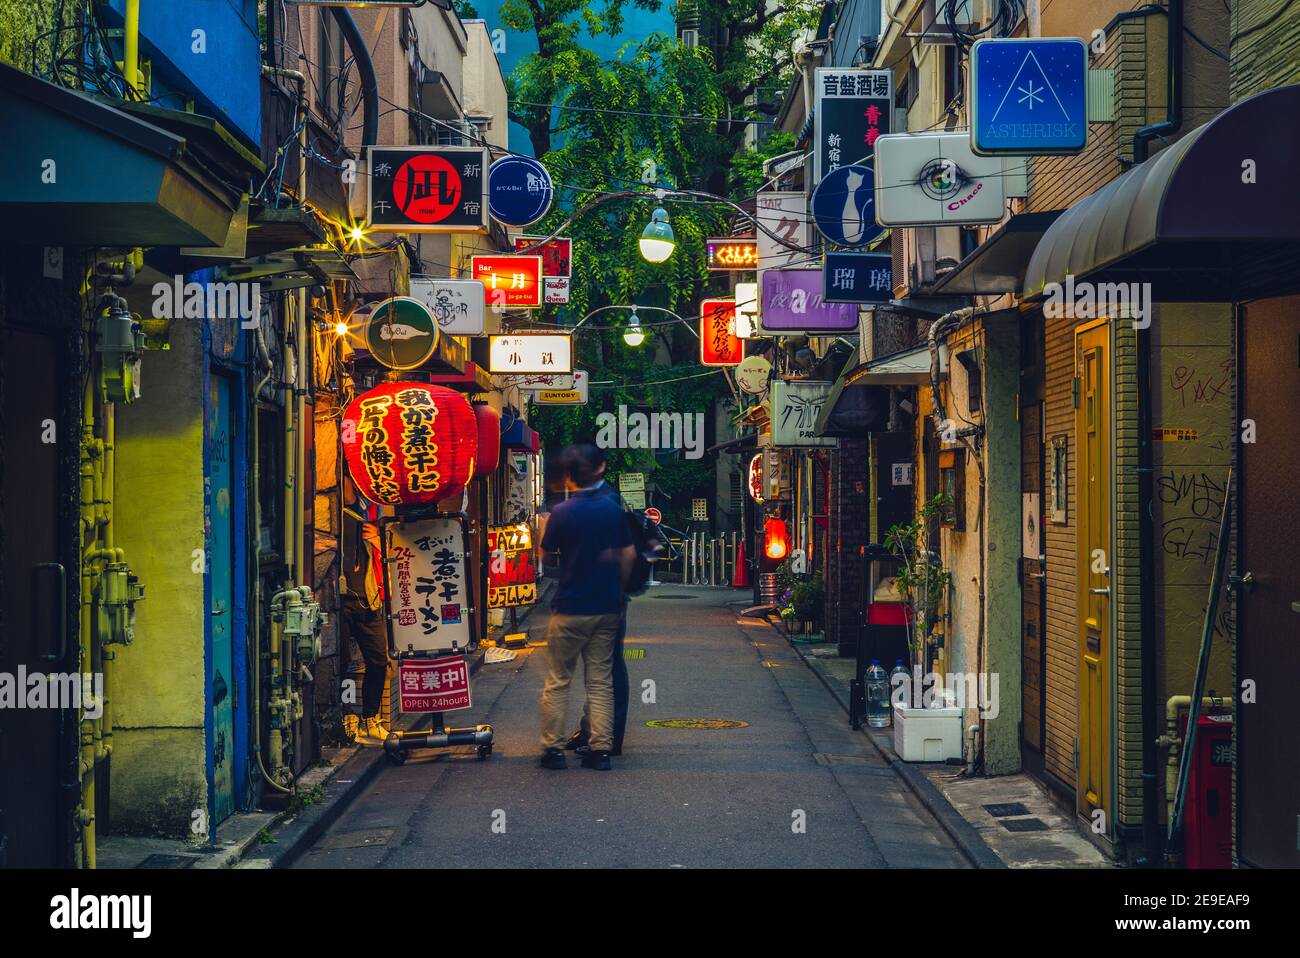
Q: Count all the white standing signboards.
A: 1